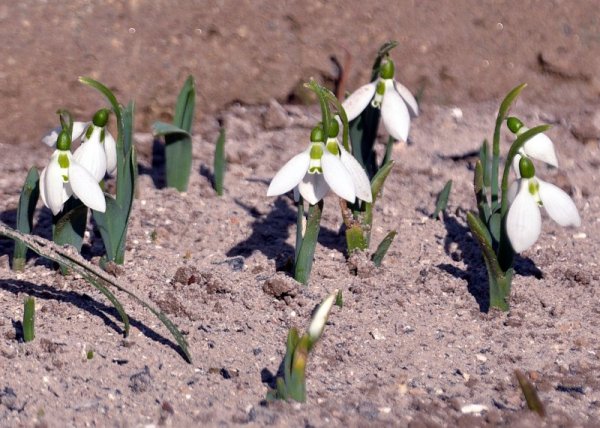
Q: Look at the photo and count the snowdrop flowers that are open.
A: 7